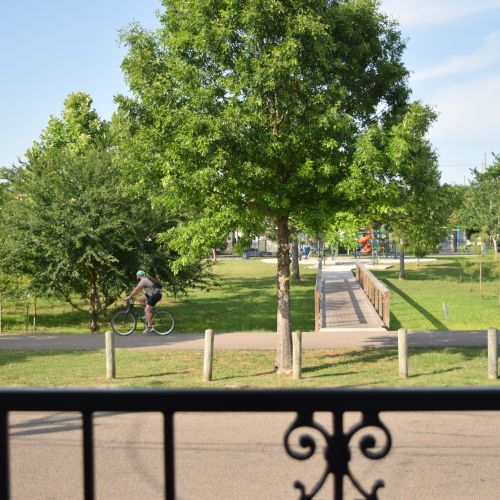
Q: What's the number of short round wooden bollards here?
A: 5